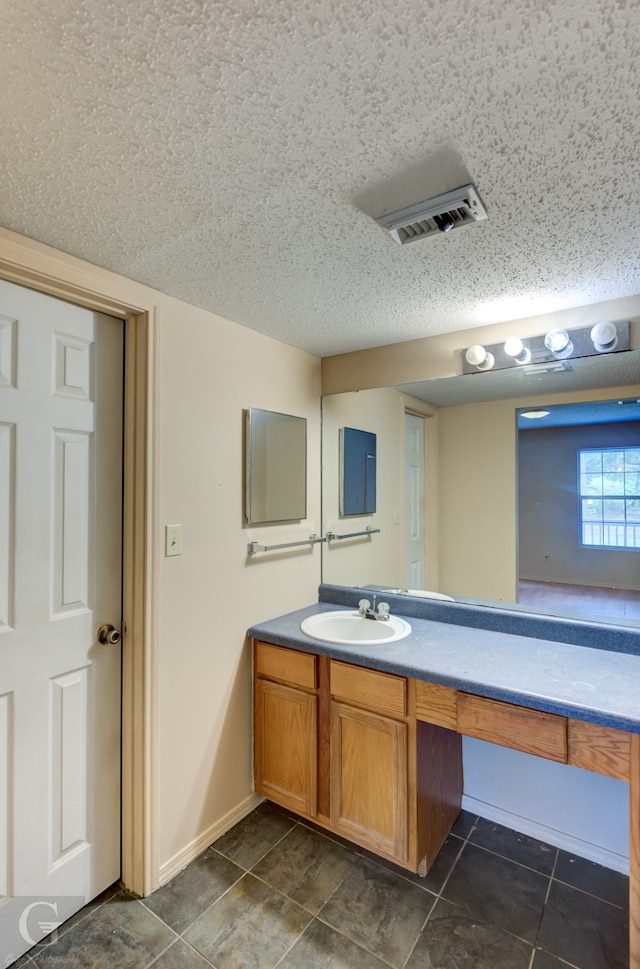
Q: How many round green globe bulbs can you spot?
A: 0